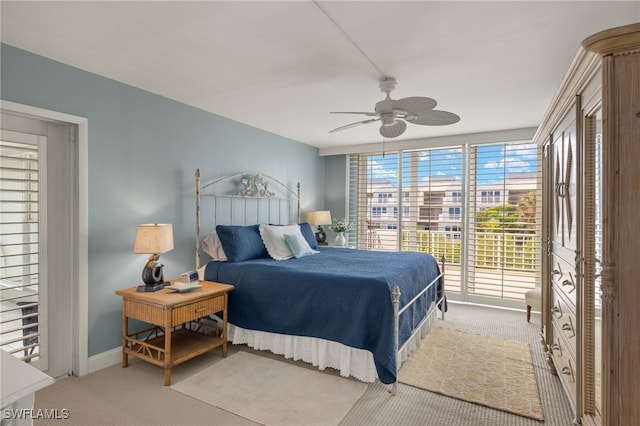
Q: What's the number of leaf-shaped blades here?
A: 5